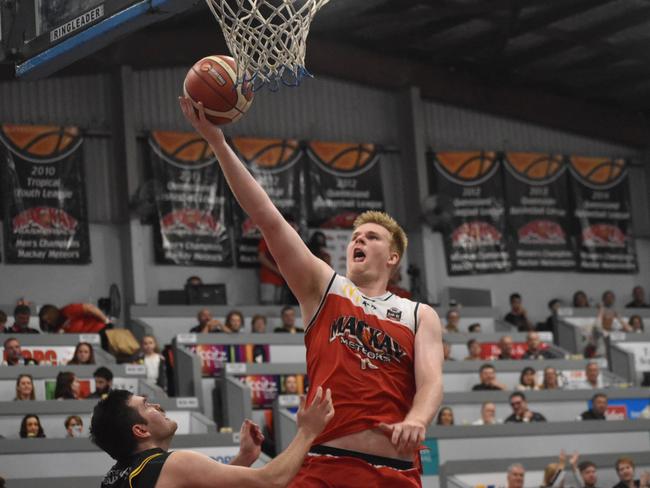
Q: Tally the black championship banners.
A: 7